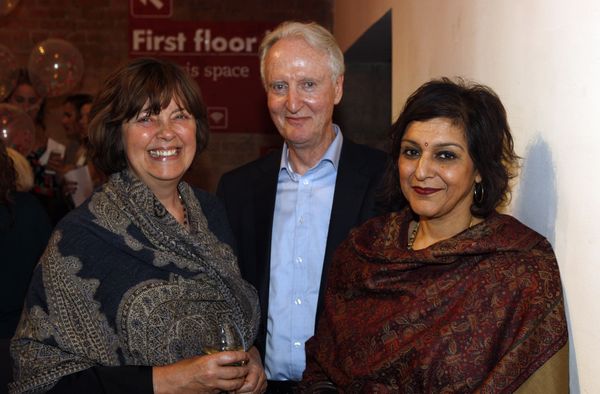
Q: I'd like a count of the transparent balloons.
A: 4